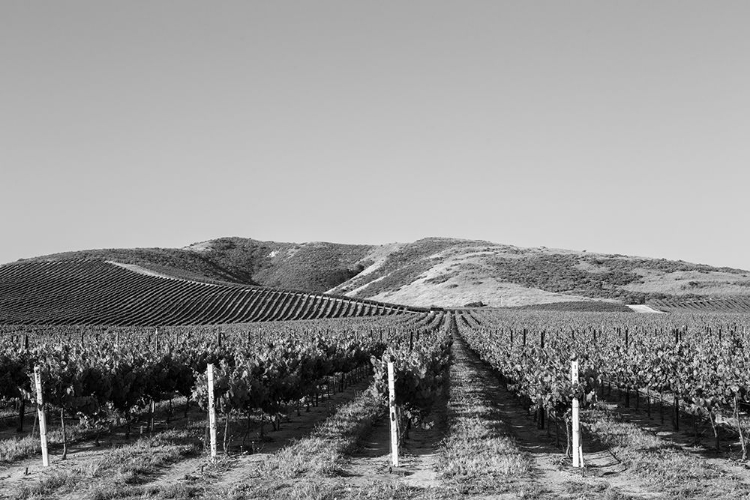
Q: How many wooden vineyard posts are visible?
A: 4